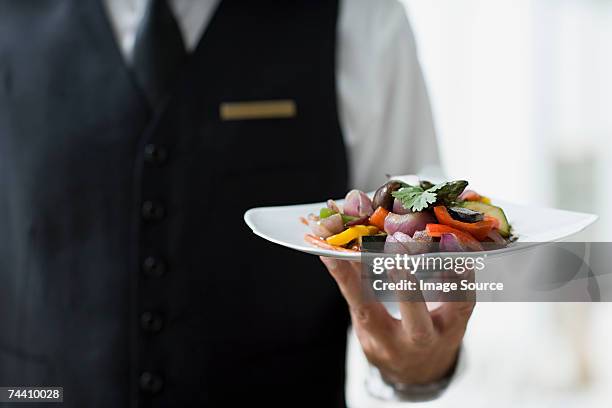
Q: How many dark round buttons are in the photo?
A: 5